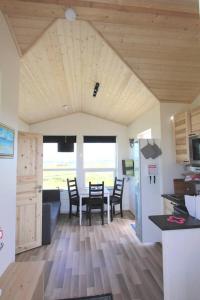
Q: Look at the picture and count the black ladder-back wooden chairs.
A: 3